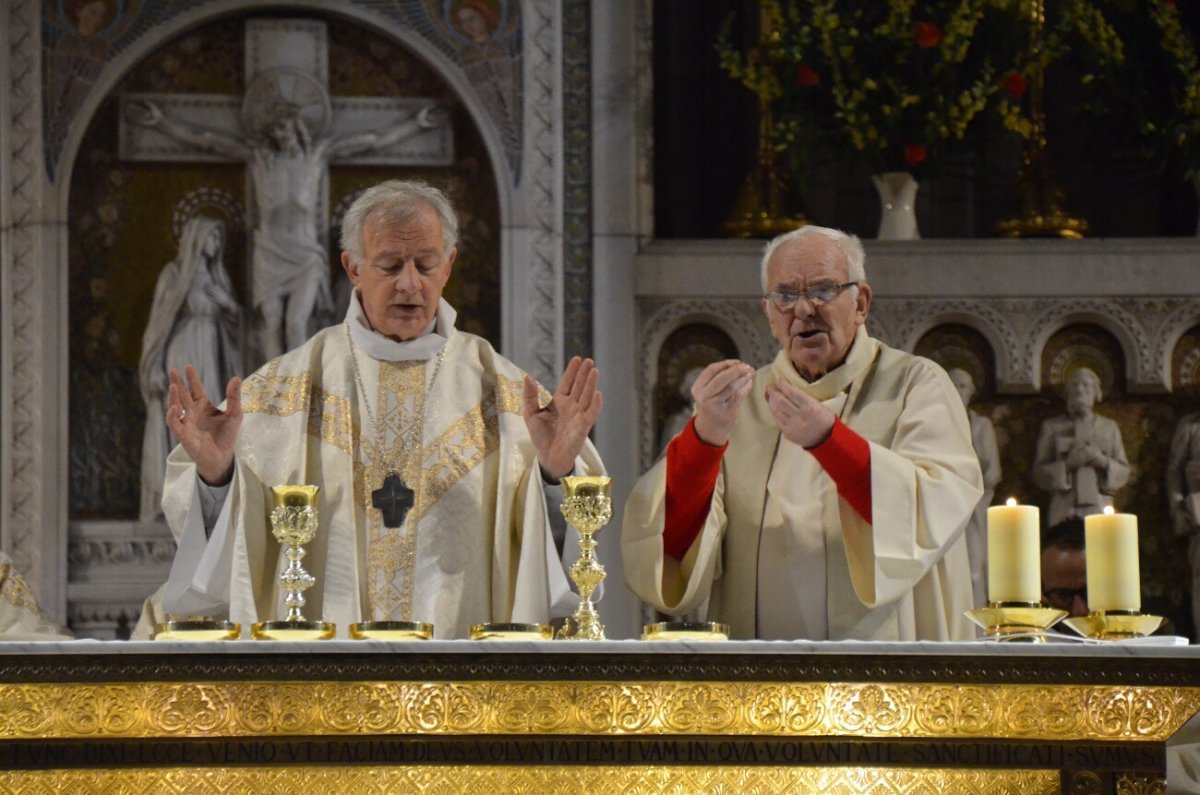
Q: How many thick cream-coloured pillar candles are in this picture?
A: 2